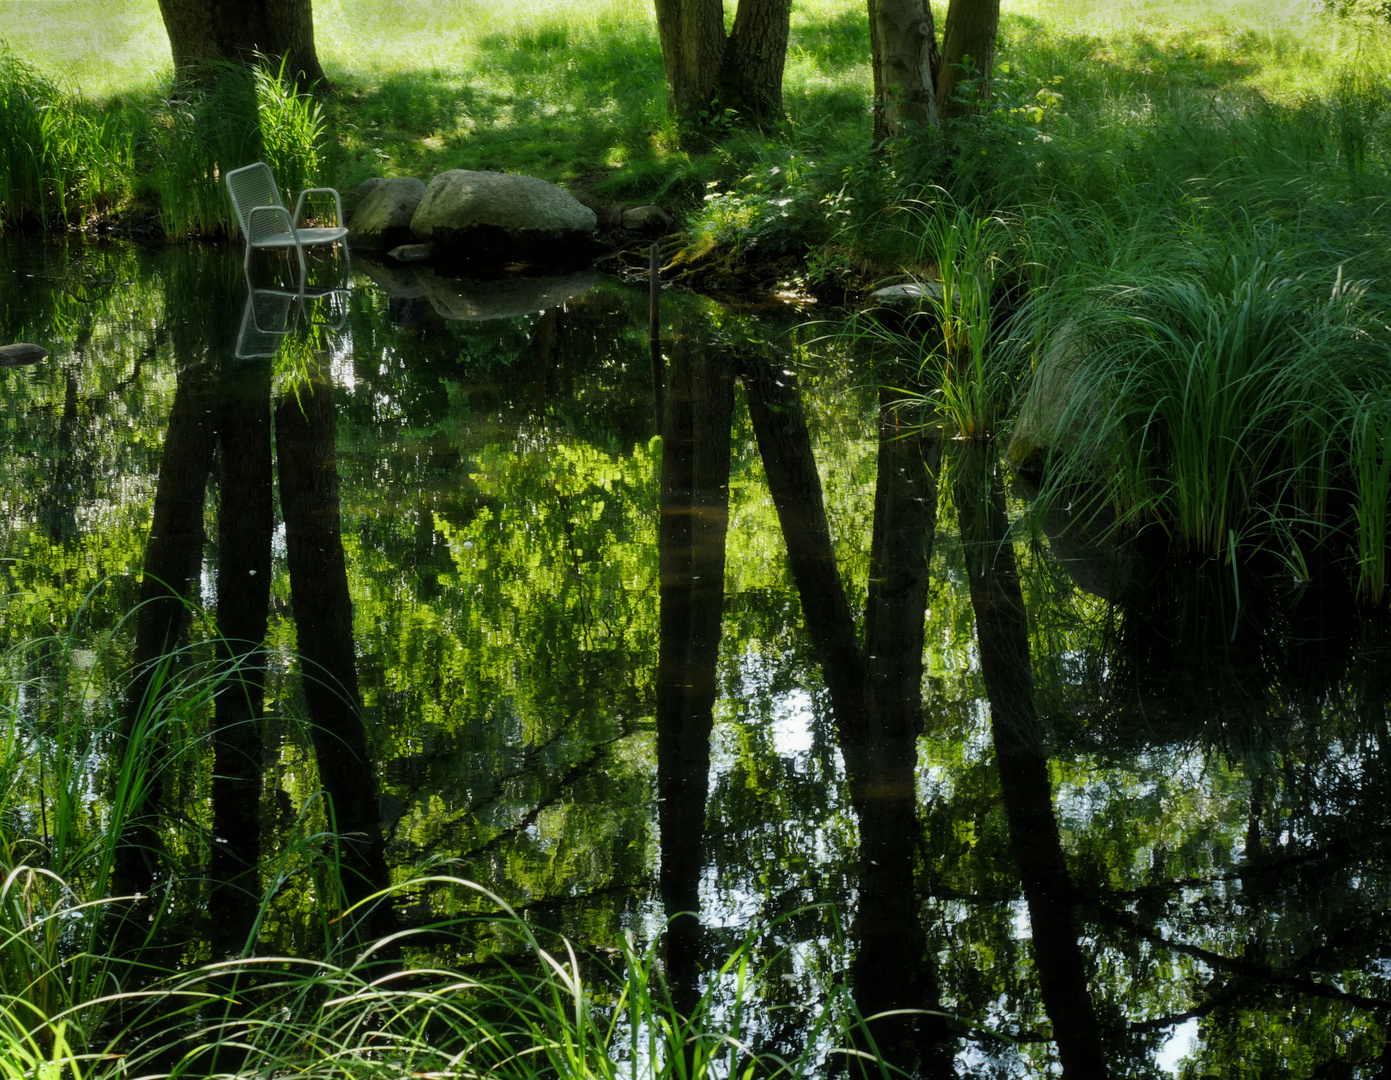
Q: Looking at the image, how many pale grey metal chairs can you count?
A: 1